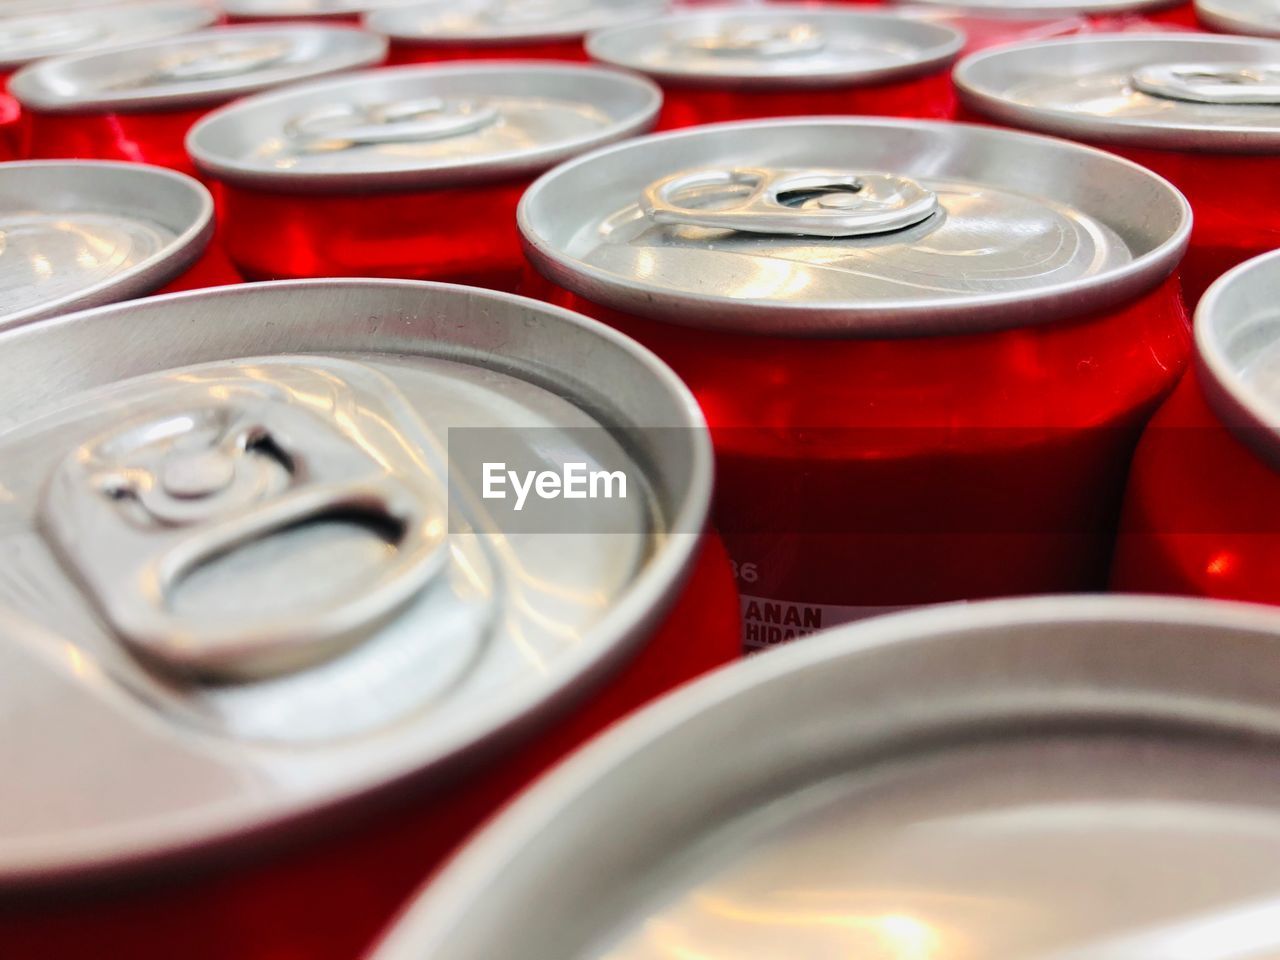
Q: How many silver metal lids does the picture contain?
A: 14